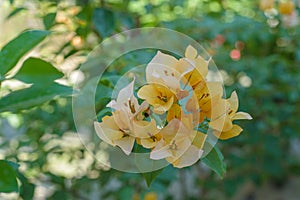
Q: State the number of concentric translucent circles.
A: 2